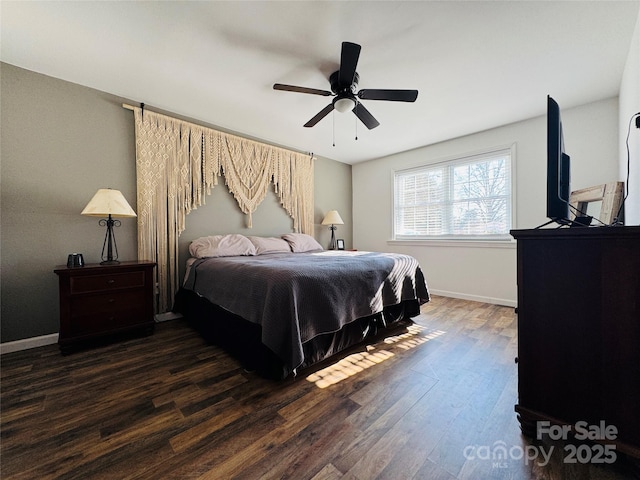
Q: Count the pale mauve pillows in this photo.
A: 3